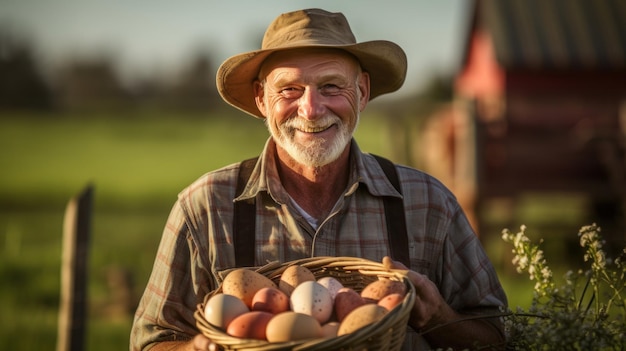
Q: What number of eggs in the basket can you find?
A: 13